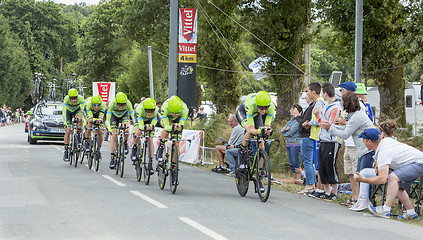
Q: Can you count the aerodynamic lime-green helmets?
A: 6